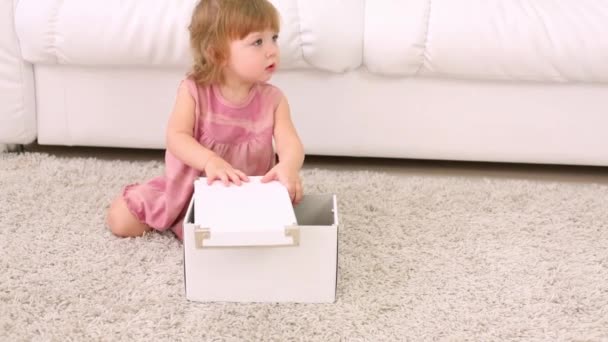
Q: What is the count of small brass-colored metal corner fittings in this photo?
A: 2